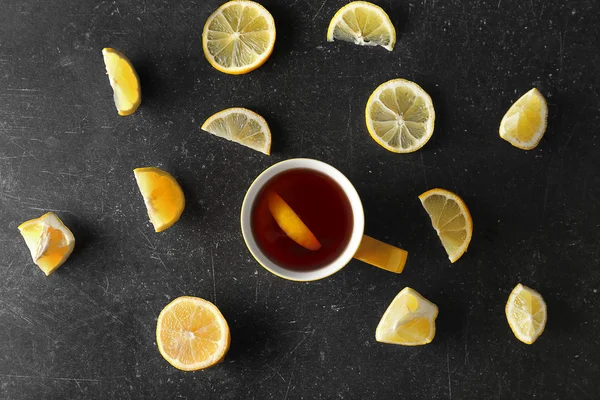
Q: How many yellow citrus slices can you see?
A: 13